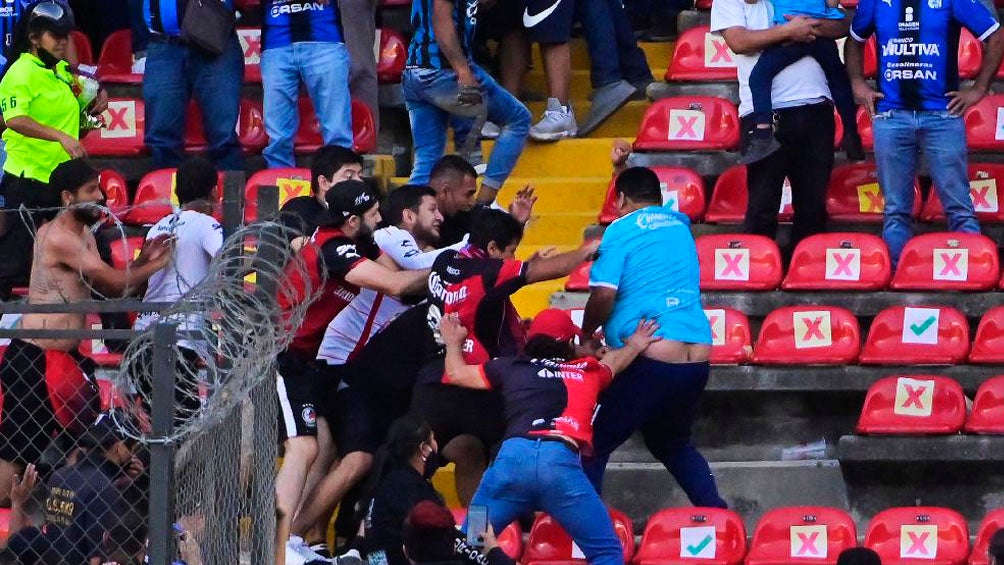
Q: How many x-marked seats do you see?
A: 15